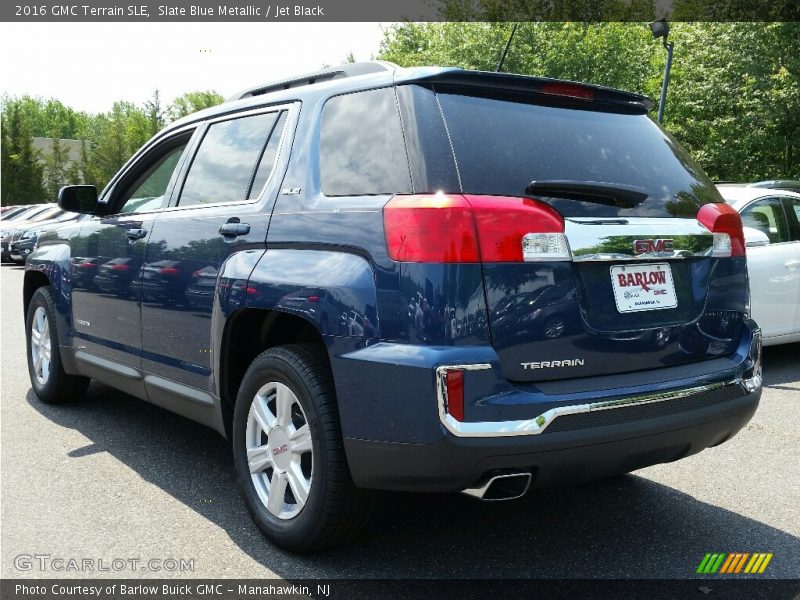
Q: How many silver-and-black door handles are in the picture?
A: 2